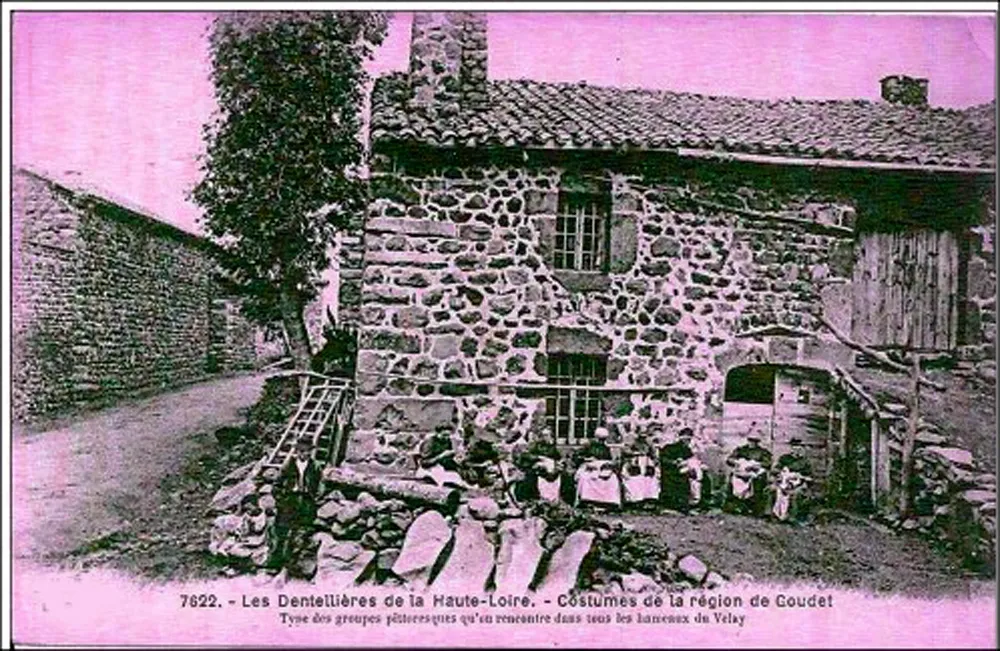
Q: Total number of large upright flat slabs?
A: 4